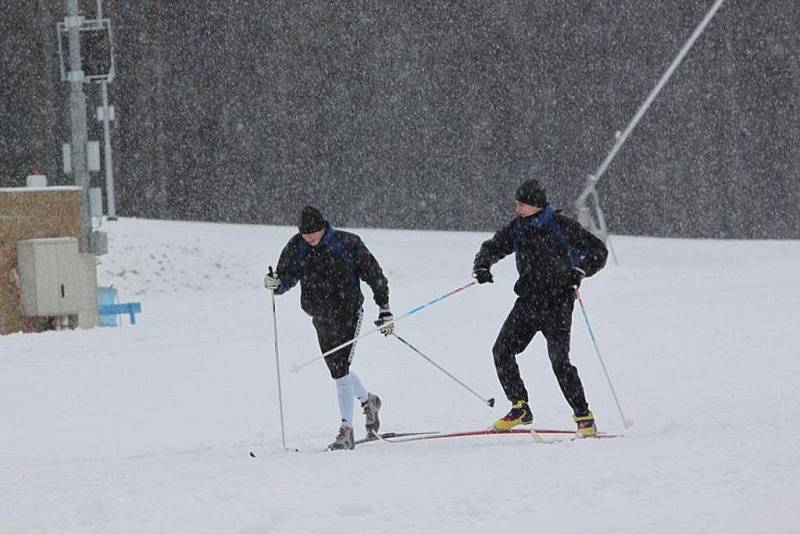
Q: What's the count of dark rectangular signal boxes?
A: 1